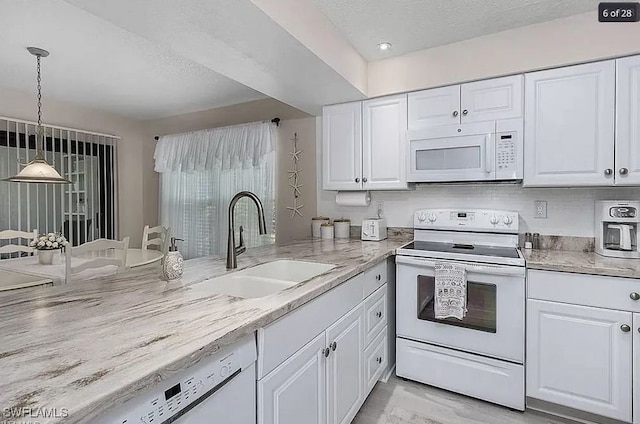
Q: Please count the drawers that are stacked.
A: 3